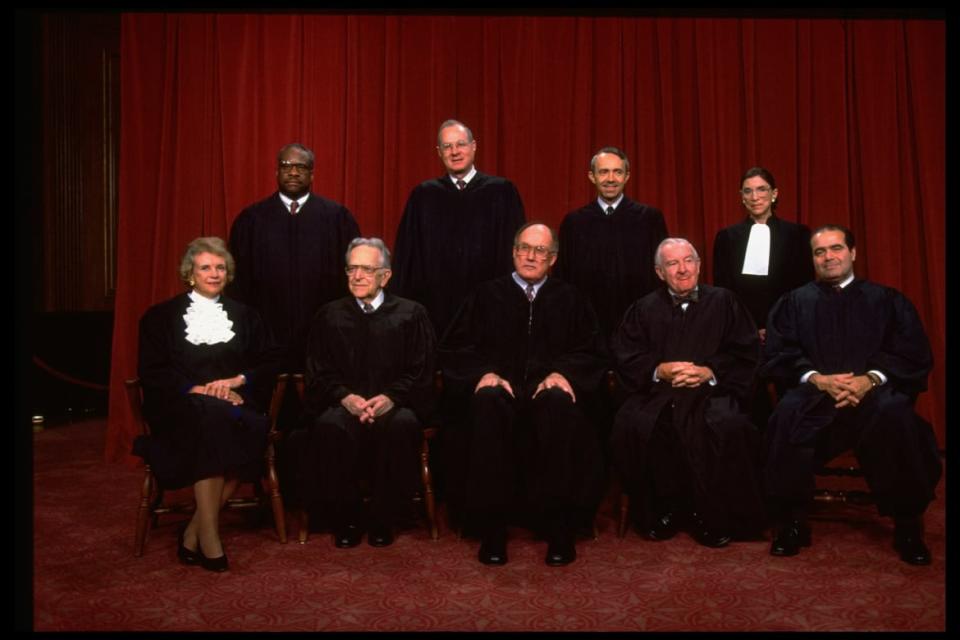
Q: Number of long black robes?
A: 9